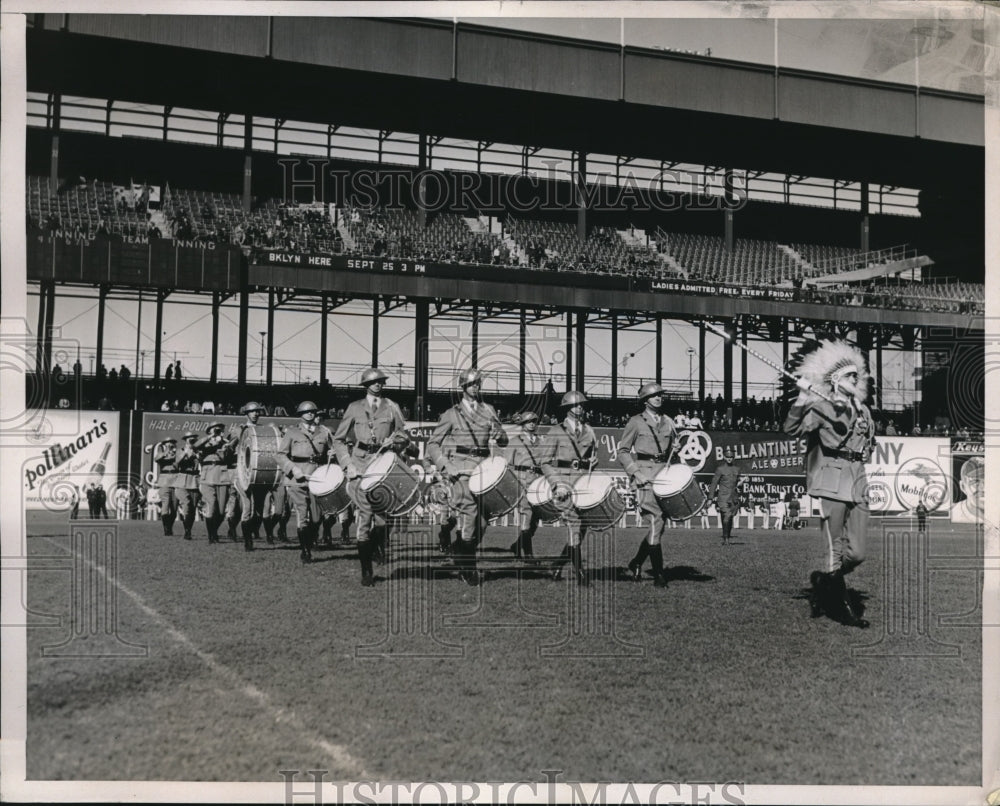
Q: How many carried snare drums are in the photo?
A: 6